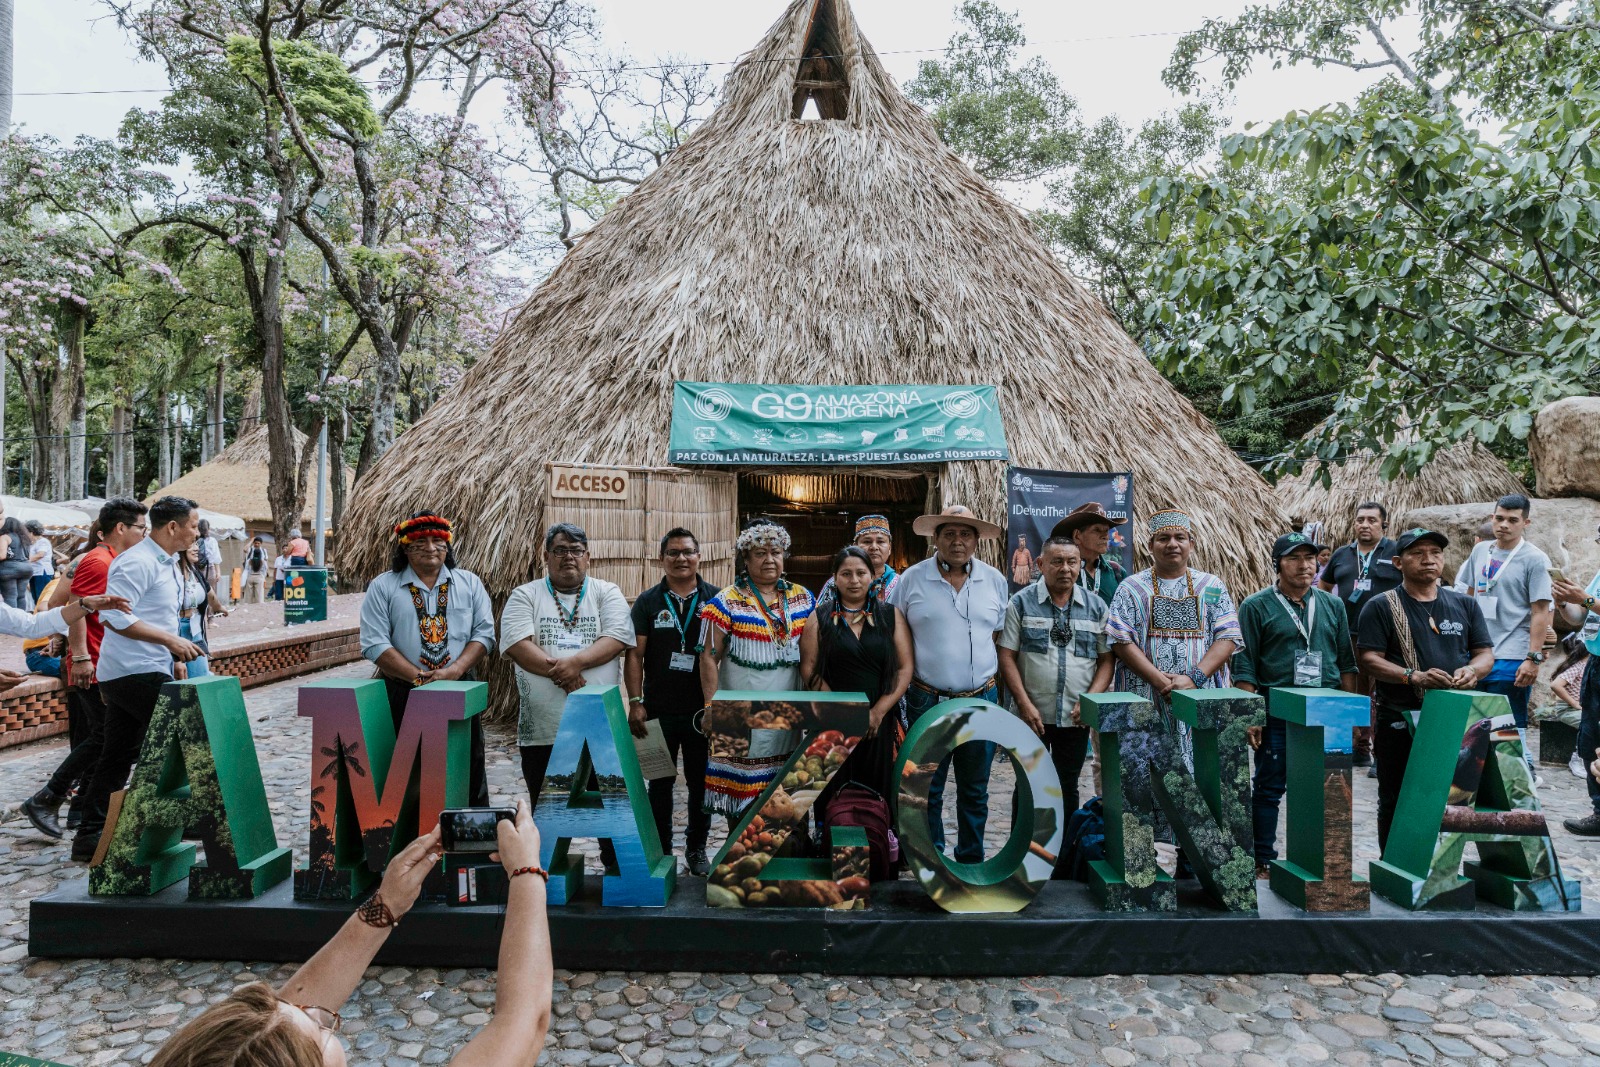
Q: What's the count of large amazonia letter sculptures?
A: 8